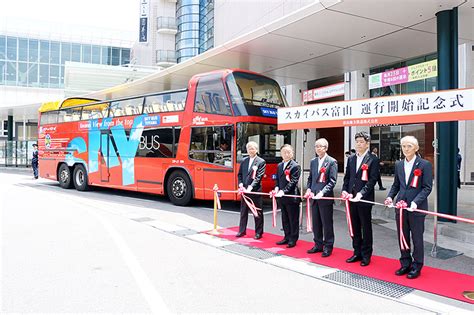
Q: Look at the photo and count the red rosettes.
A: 4